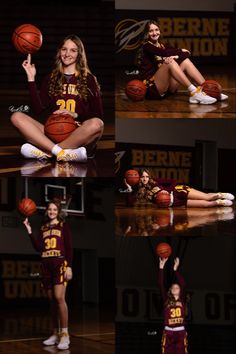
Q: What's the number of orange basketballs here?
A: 8